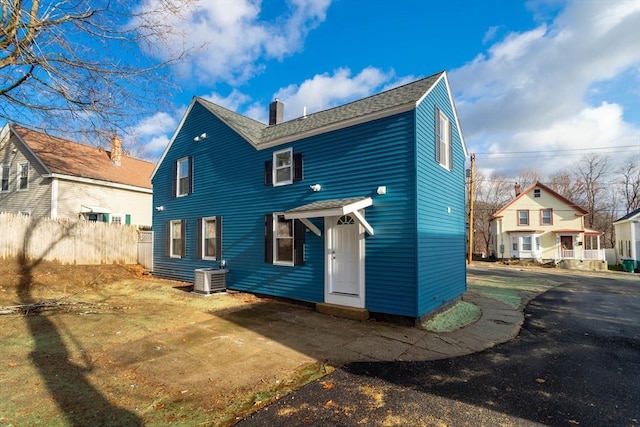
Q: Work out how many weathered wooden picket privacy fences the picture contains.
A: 1